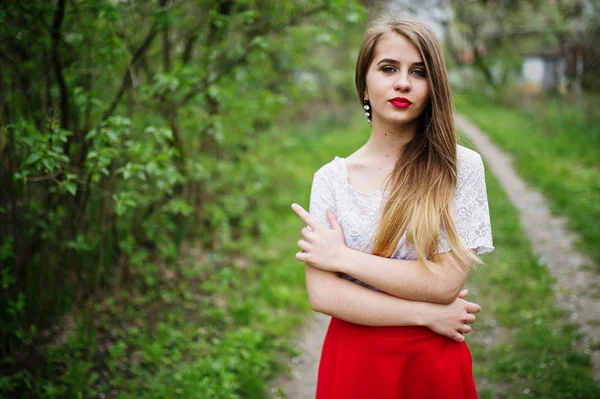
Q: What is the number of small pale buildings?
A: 1